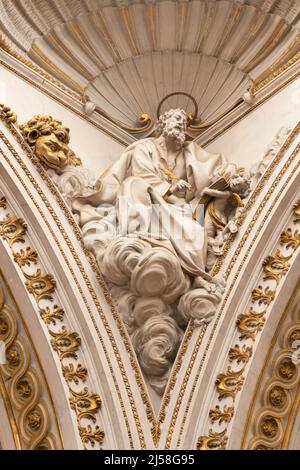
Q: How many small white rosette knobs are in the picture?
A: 2